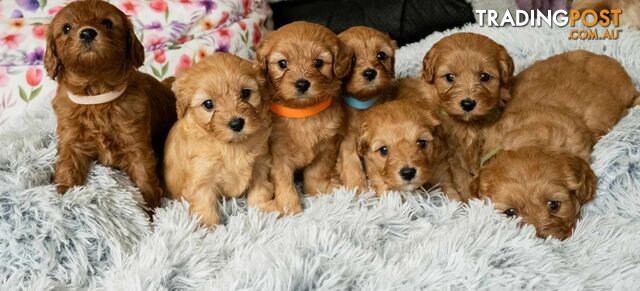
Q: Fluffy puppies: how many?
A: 7